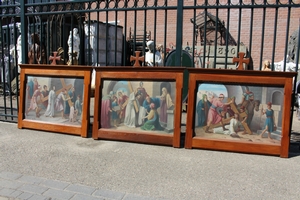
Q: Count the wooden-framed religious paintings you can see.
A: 3